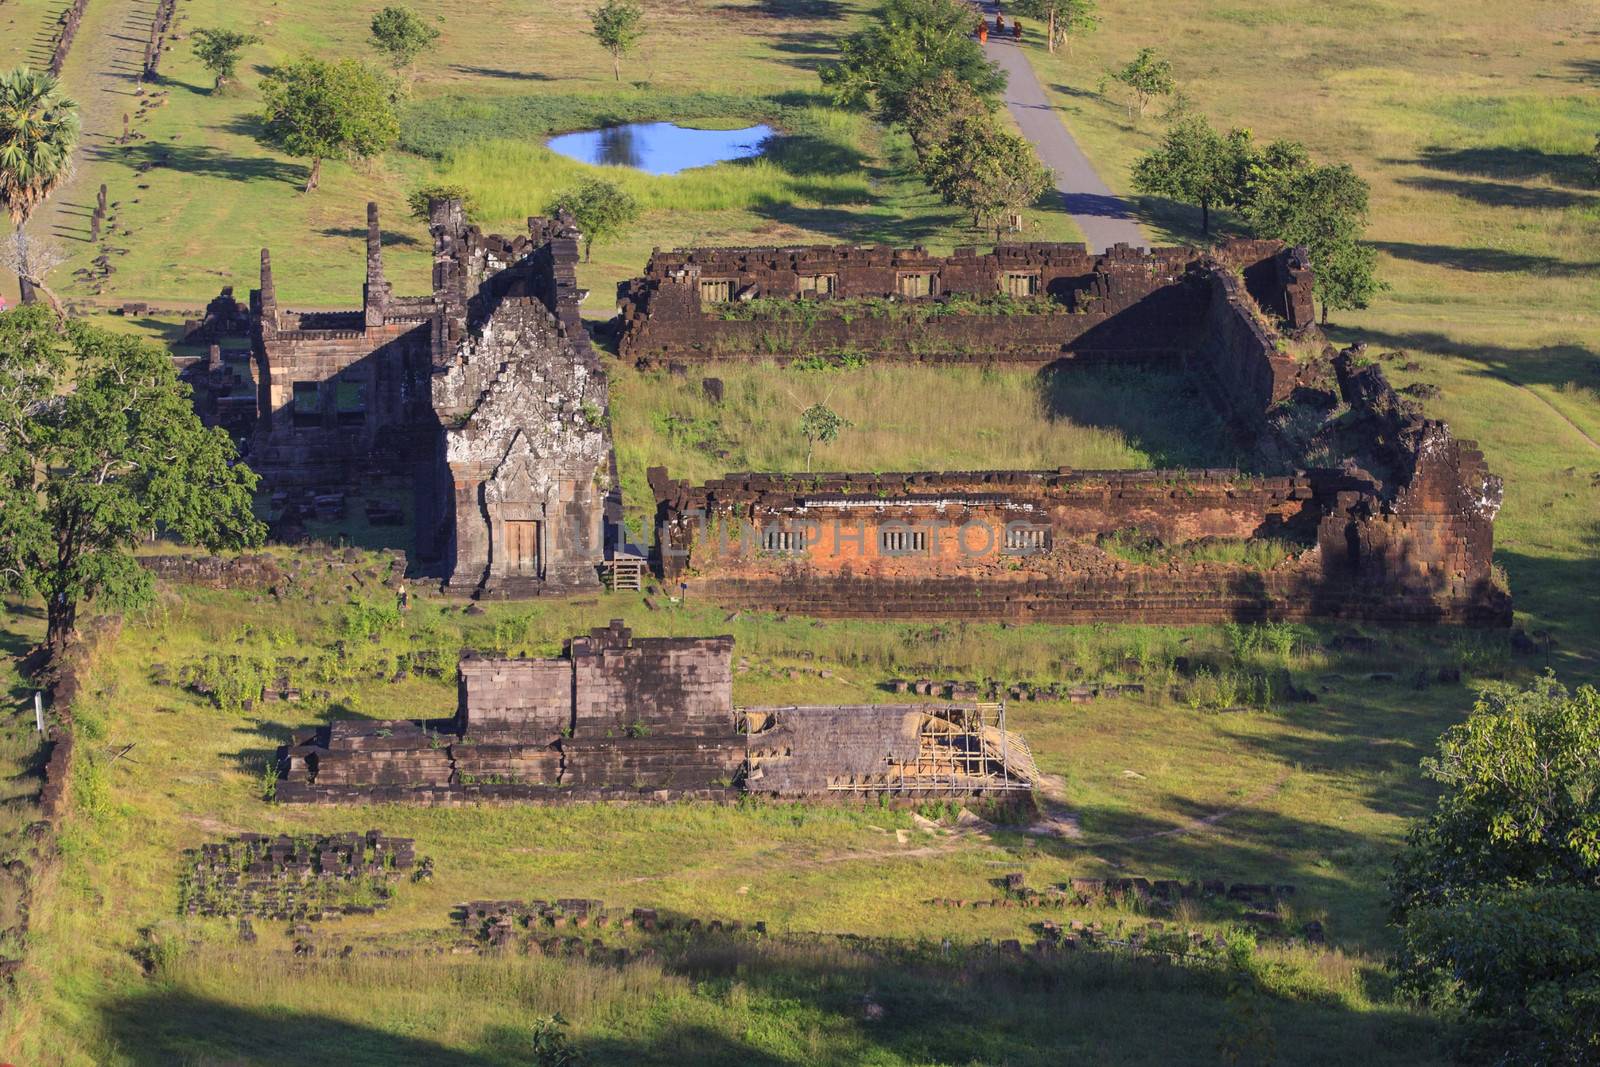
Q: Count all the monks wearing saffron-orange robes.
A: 3